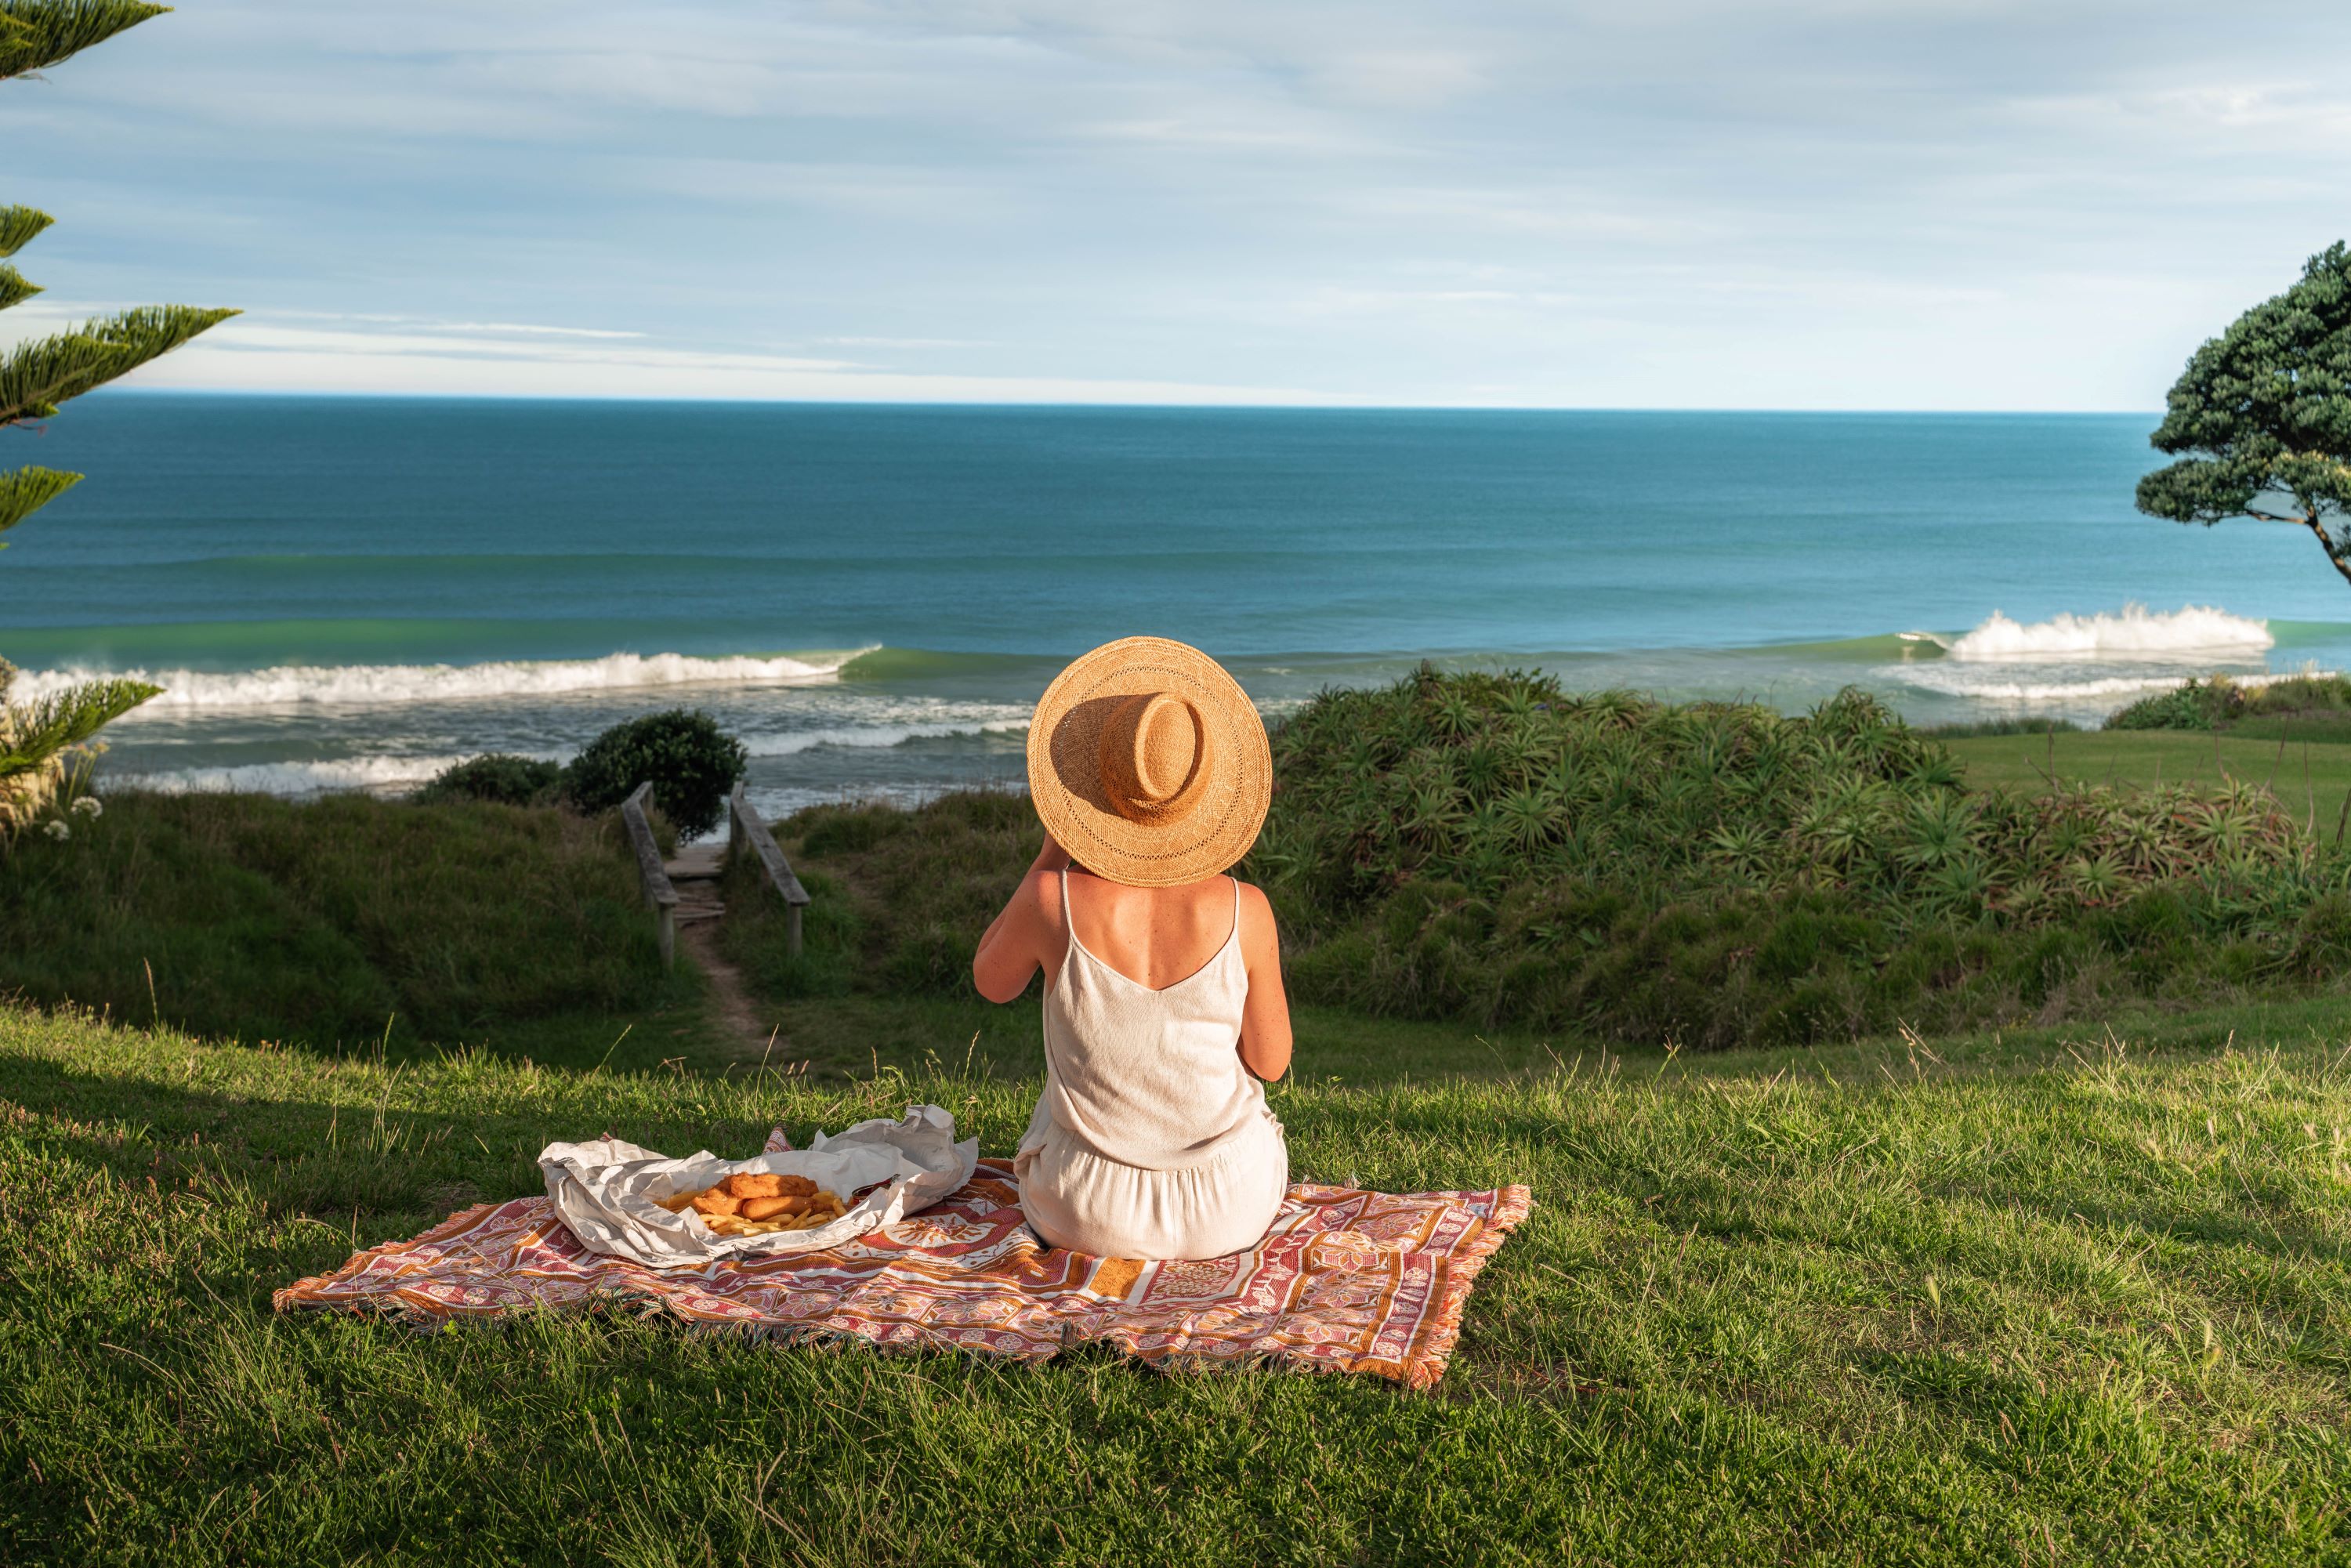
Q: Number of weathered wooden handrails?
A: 2